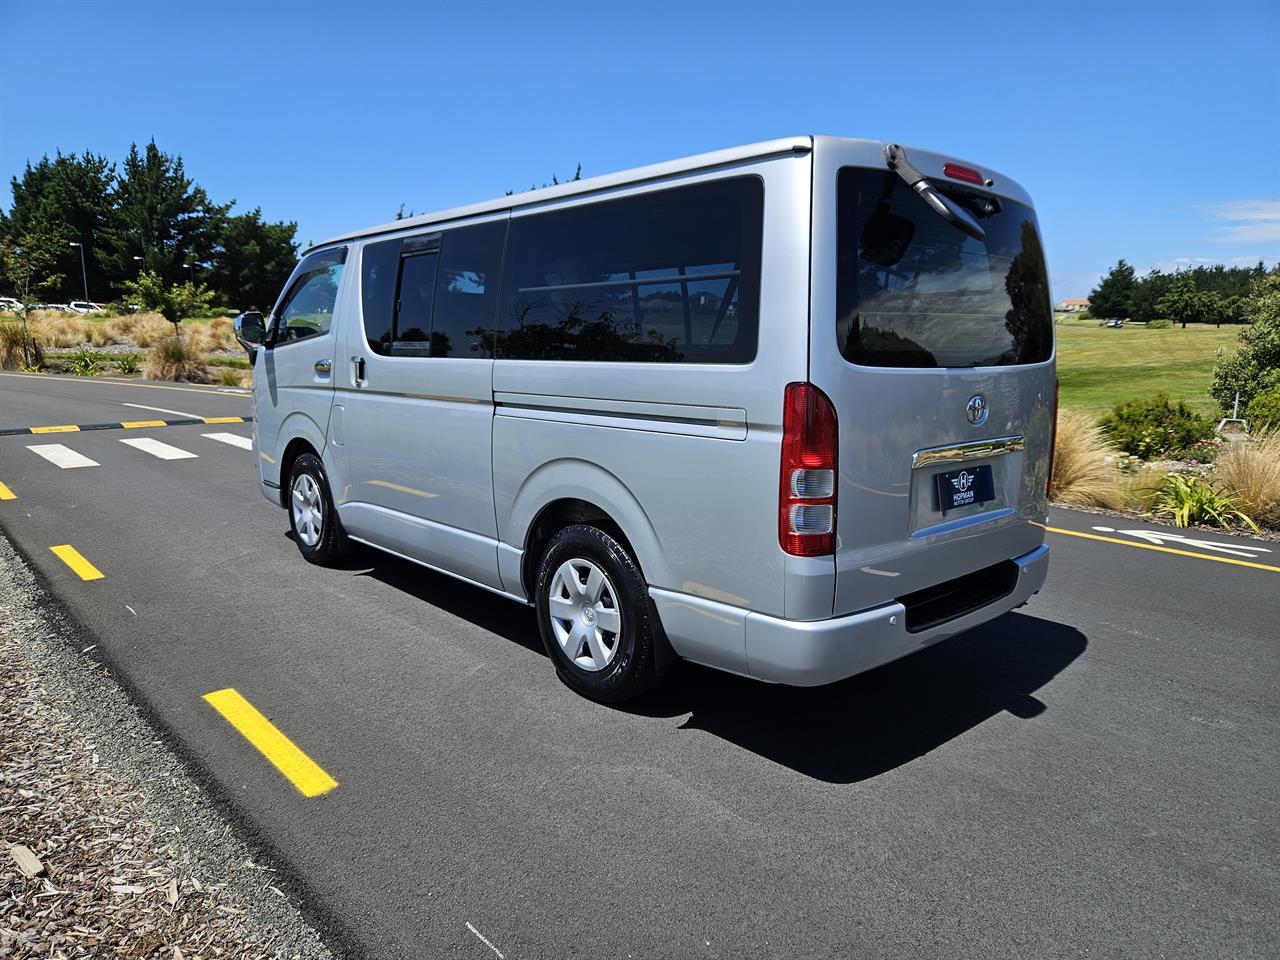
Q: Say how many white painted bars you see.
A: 3